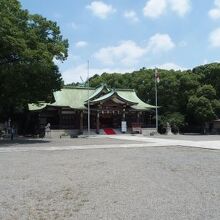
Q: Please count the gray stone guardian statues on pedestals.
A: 2